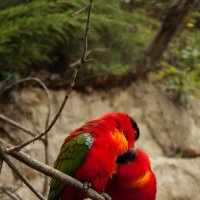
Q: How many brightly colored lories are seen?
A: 2